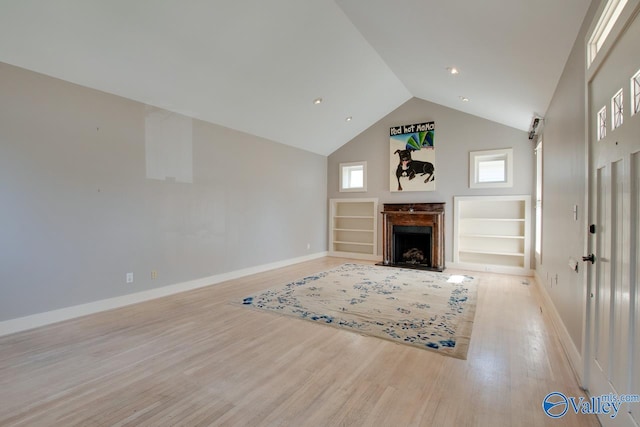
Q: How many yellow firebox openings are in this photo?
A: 0